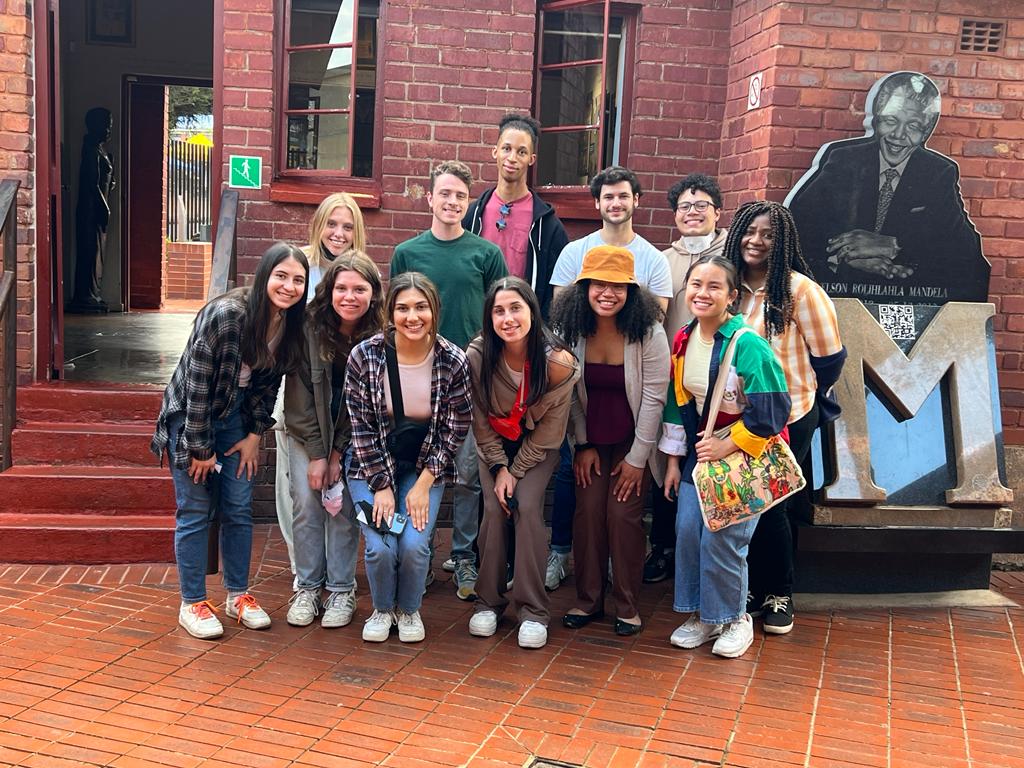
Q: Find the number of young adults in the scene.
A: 12